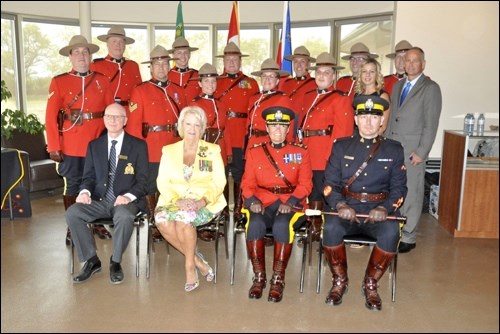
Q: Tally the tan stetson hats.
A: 11